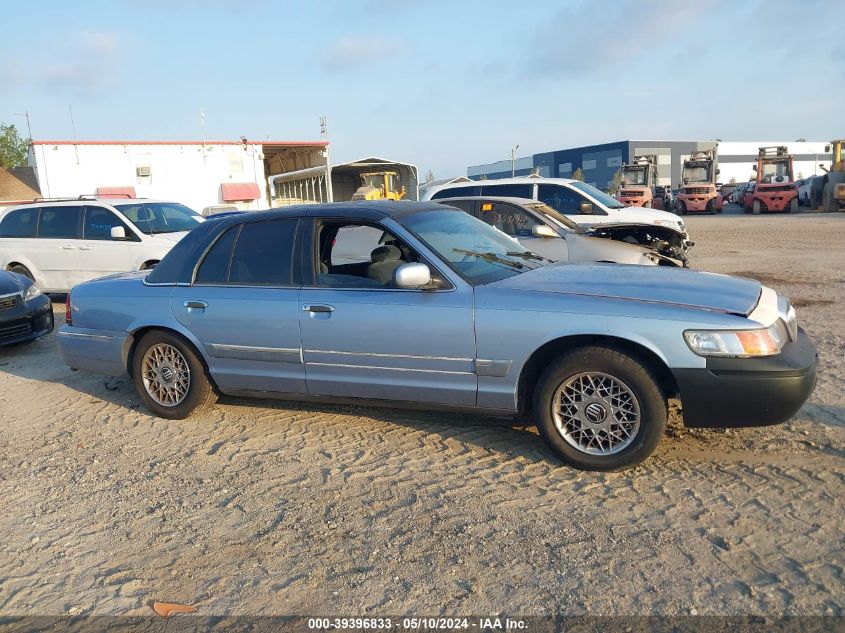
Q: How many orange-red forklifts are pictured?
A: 3